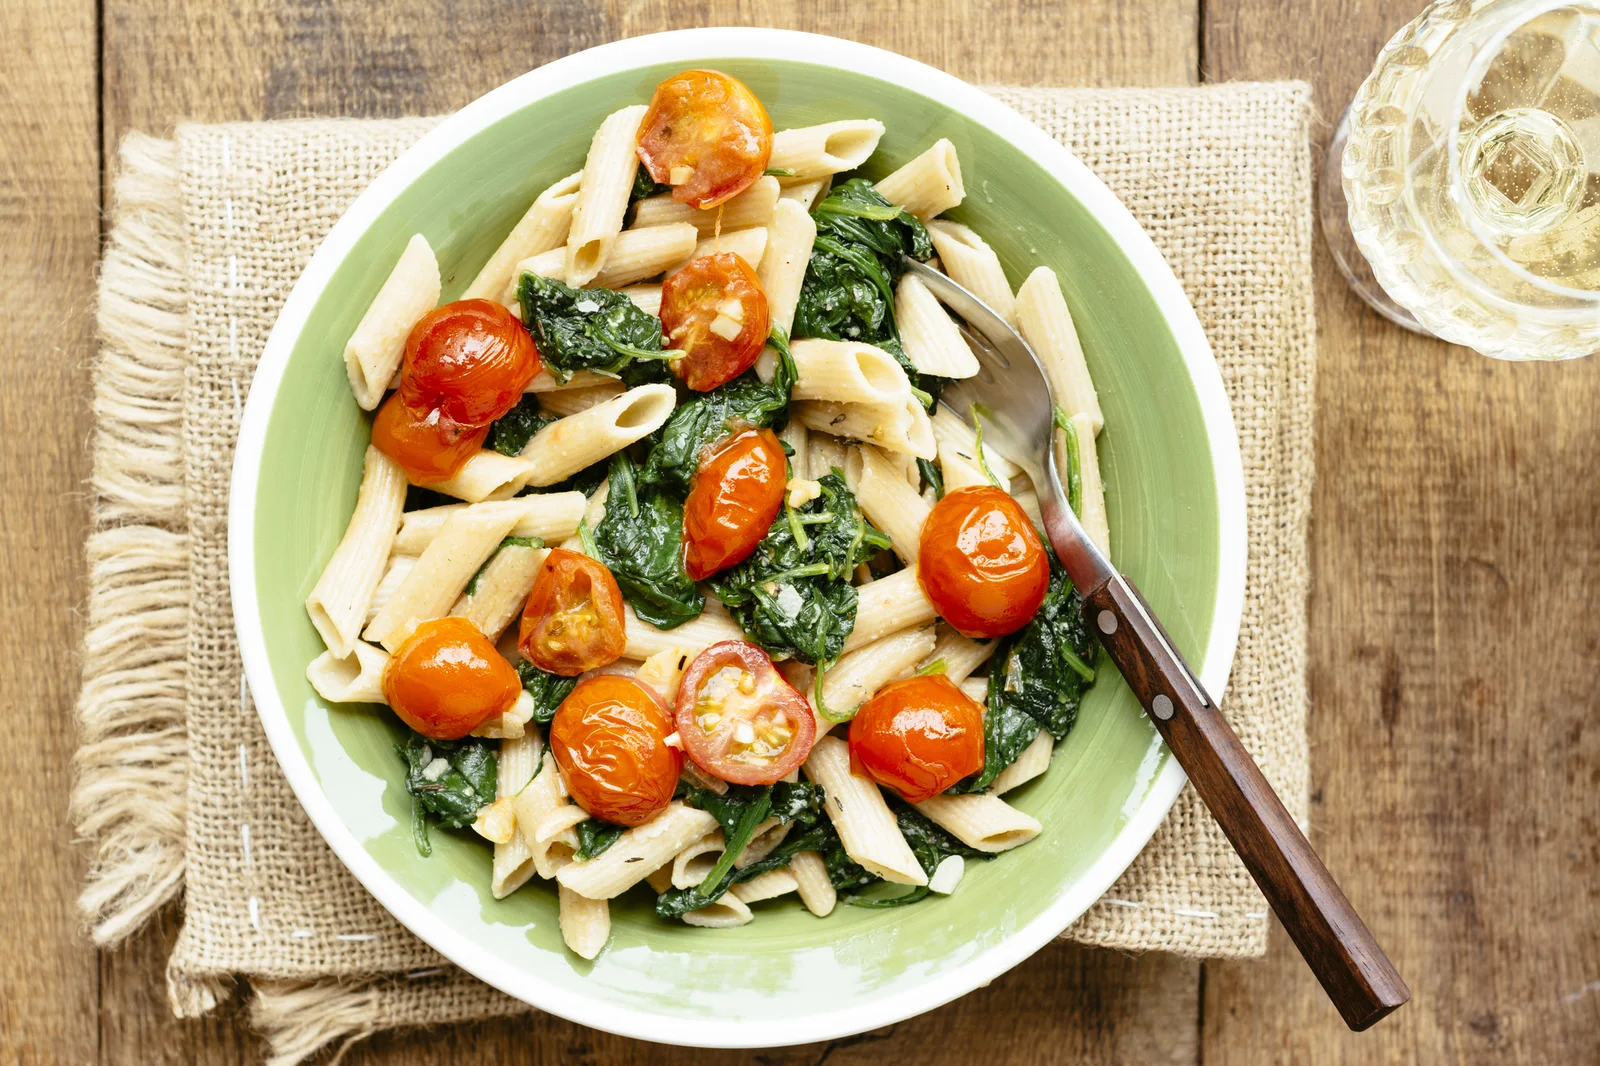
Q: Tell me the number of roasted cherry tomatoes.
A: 11